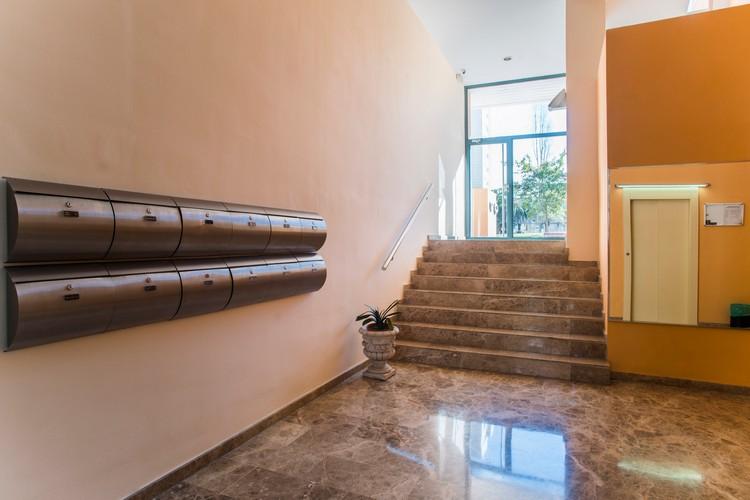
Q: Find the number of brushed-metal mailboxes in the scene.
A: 12